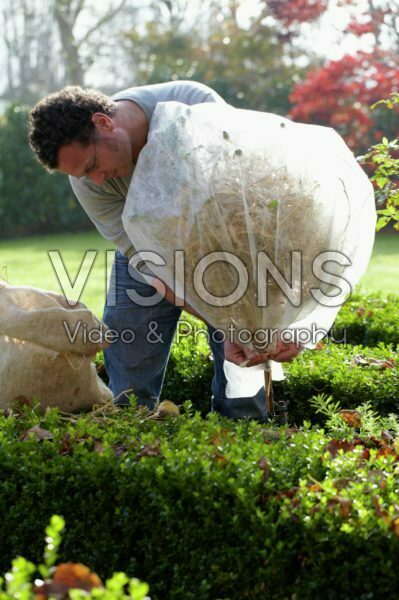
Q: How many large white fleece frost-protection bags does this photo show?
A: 1